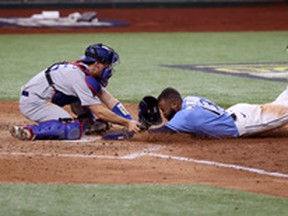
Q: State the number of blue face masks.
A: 1